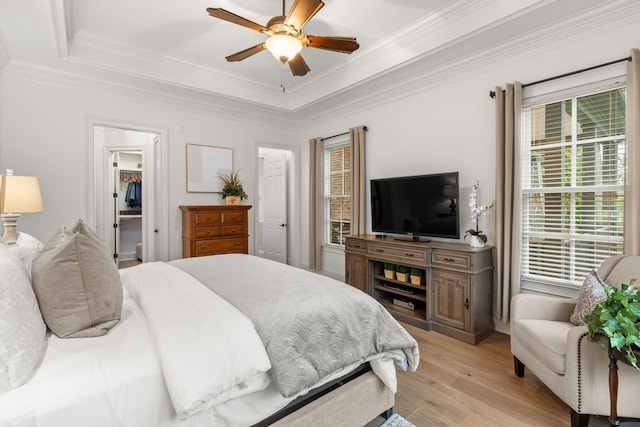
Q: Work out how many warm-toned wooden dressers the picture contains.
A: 1